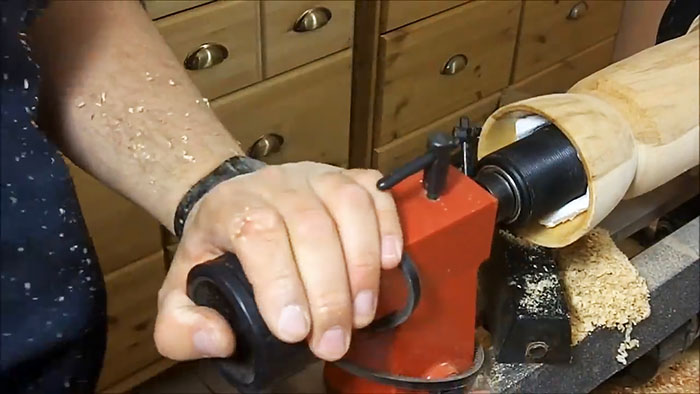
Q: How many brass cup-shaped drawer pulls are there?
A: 5